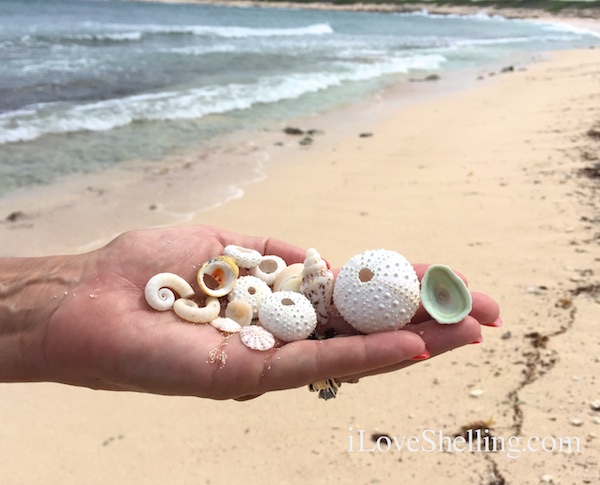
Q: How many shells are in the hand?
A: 14